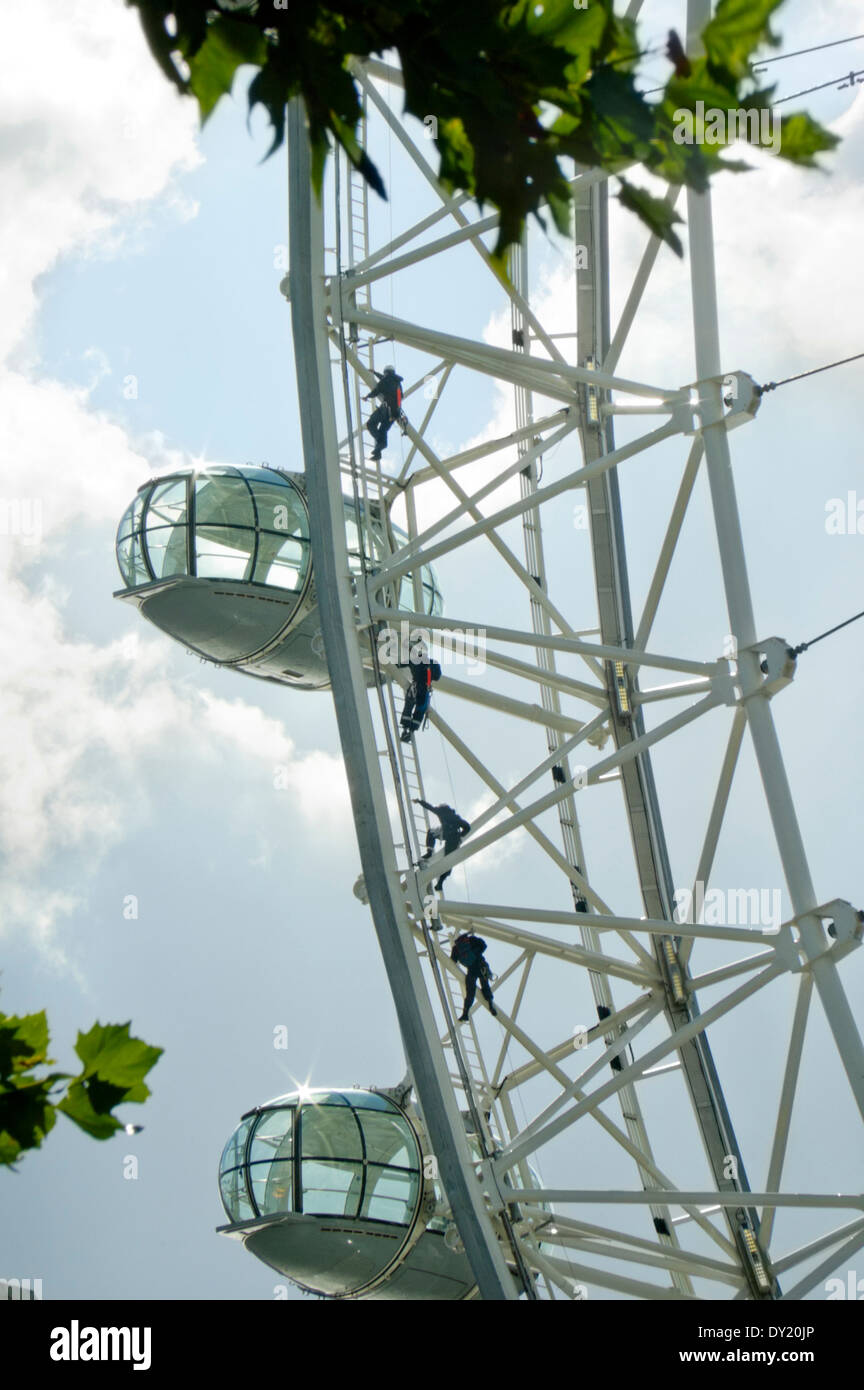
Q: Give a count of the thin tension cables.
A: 4